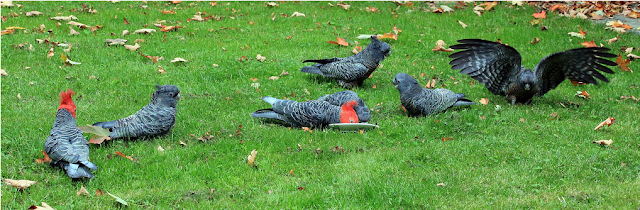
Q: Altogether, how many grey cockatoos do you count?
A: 5